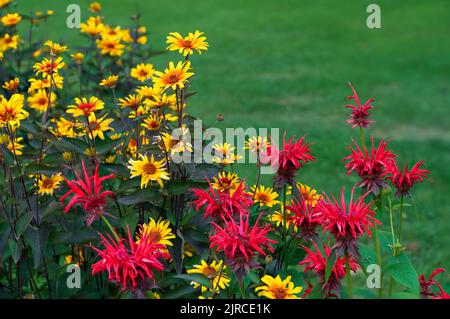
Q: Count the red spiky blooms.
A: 12